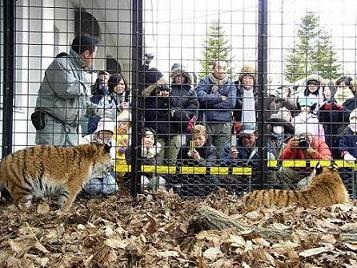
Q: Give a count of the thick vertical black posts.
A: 3